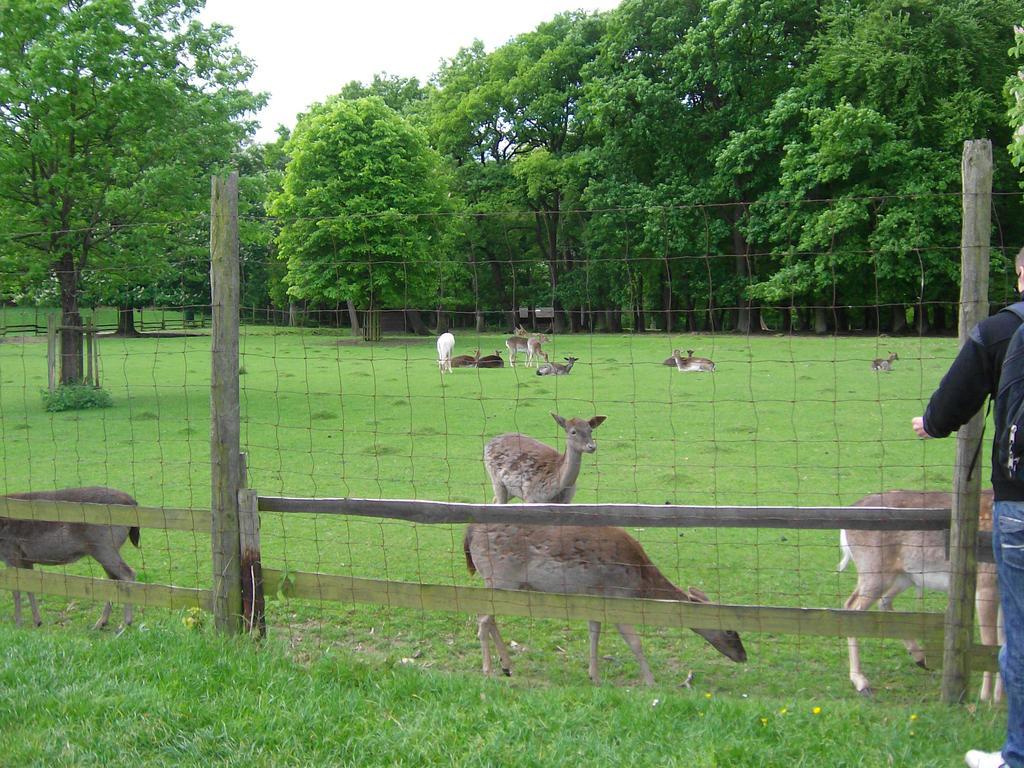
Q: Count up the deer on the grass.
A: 13